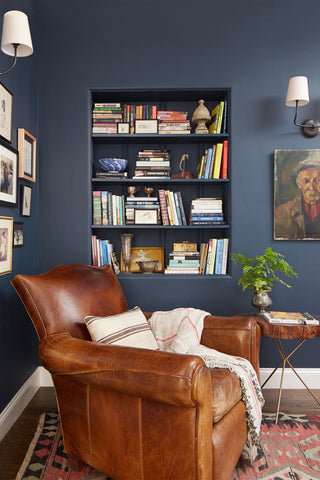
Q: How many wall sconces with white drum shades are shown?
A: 2